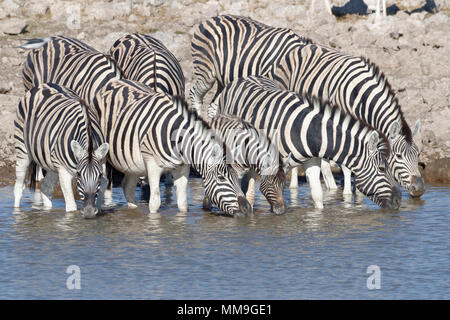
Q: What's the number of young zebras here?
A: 1